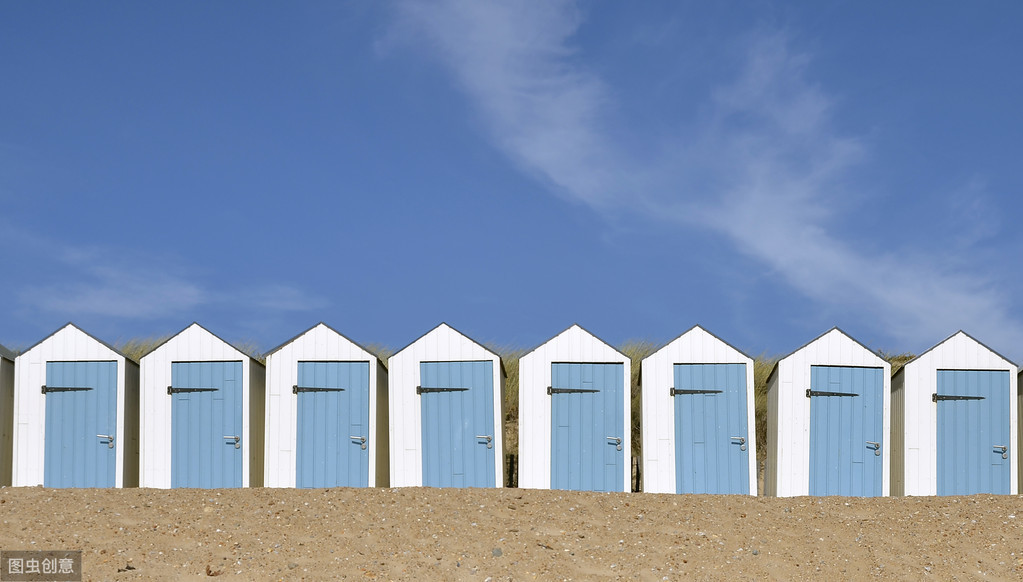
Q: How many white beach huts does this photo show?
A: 8